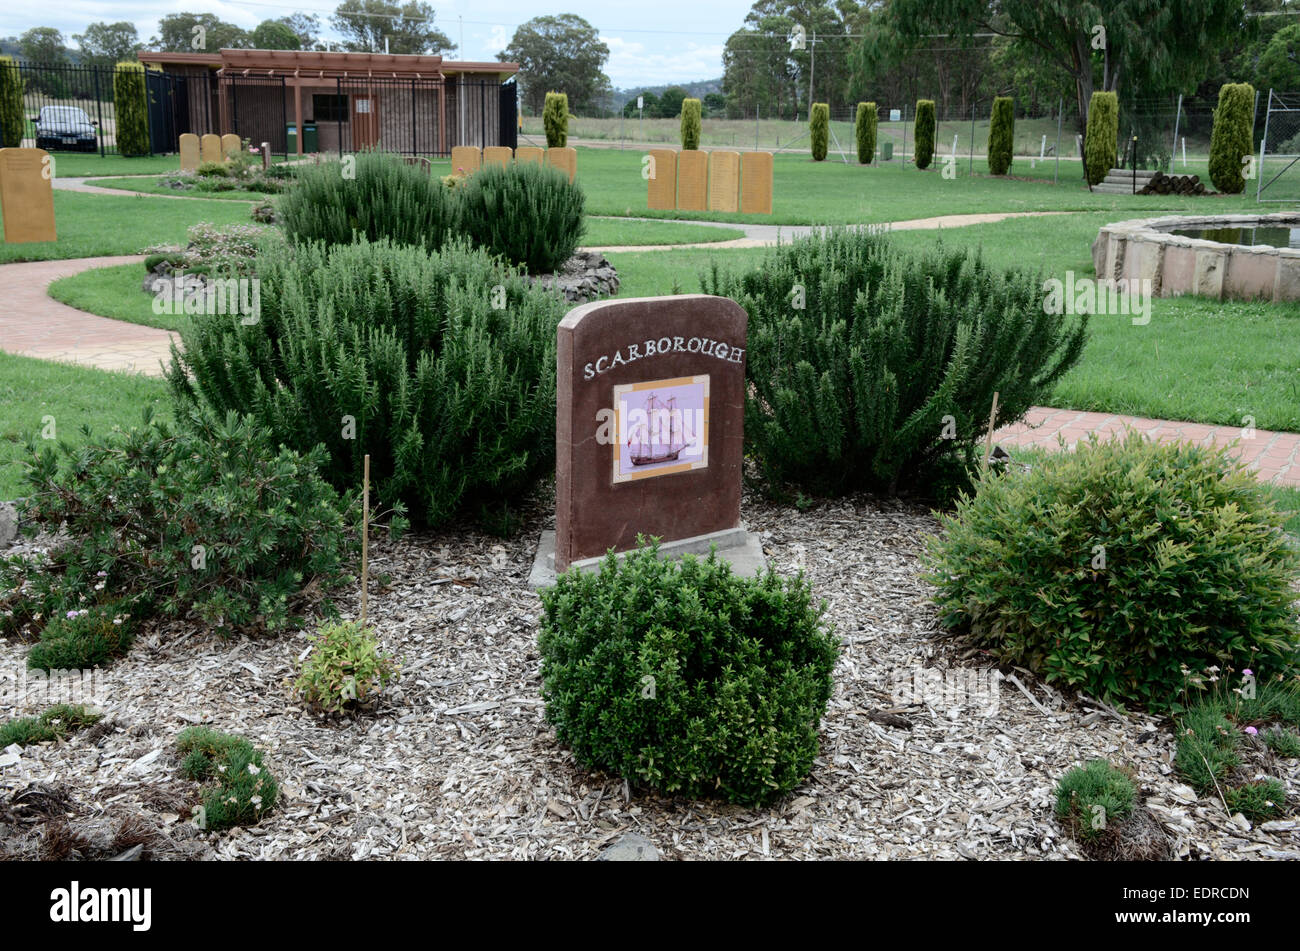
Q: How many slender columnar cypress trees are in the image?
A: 10